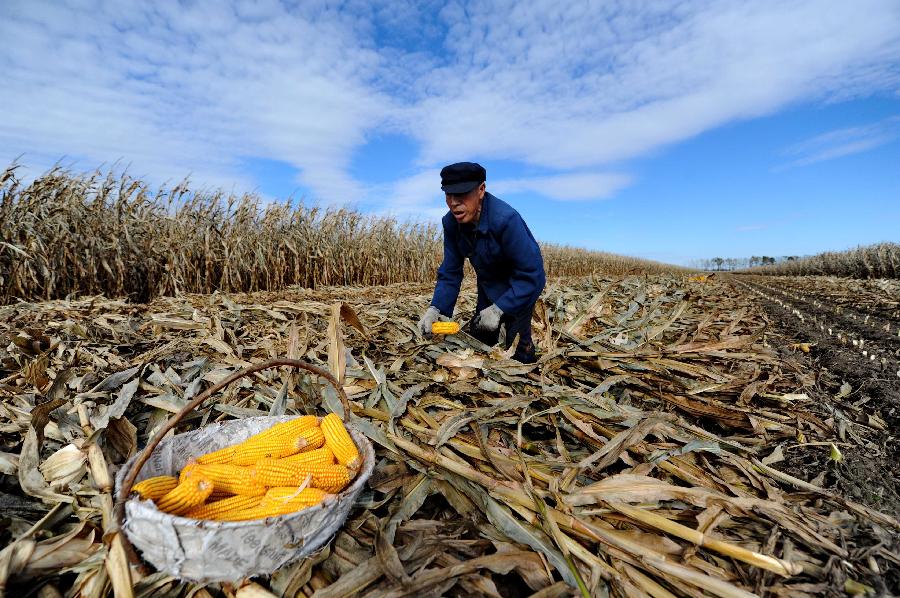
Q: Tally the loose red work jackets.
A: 0